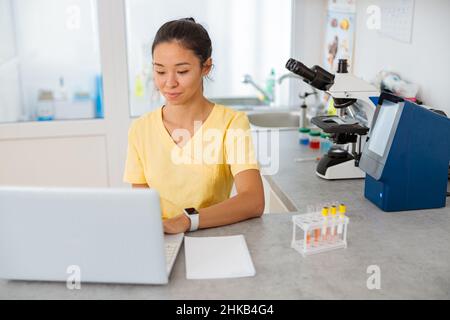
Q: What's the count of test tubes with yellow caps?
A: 3